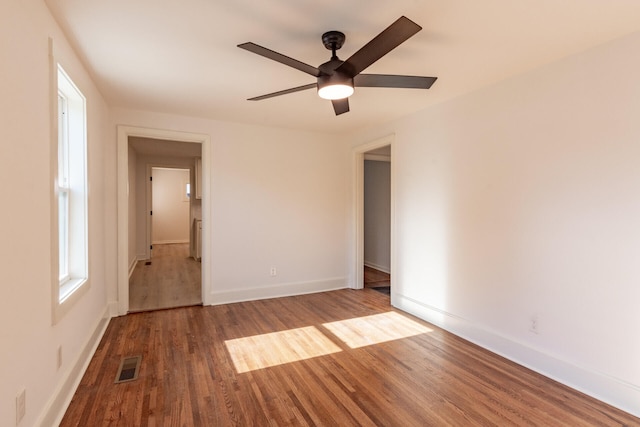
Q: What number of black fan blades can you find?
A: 5